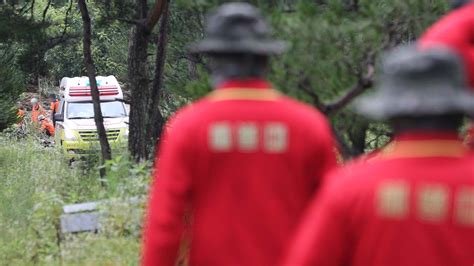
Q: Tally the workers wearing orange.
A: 4